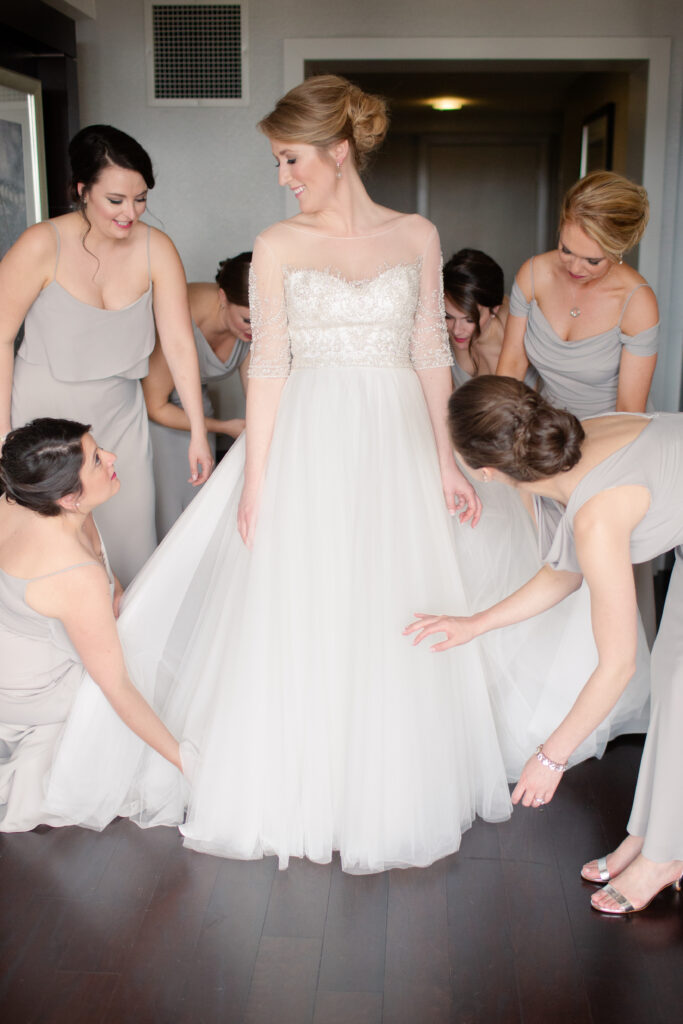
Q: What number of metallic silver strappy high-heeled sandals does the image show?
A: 2